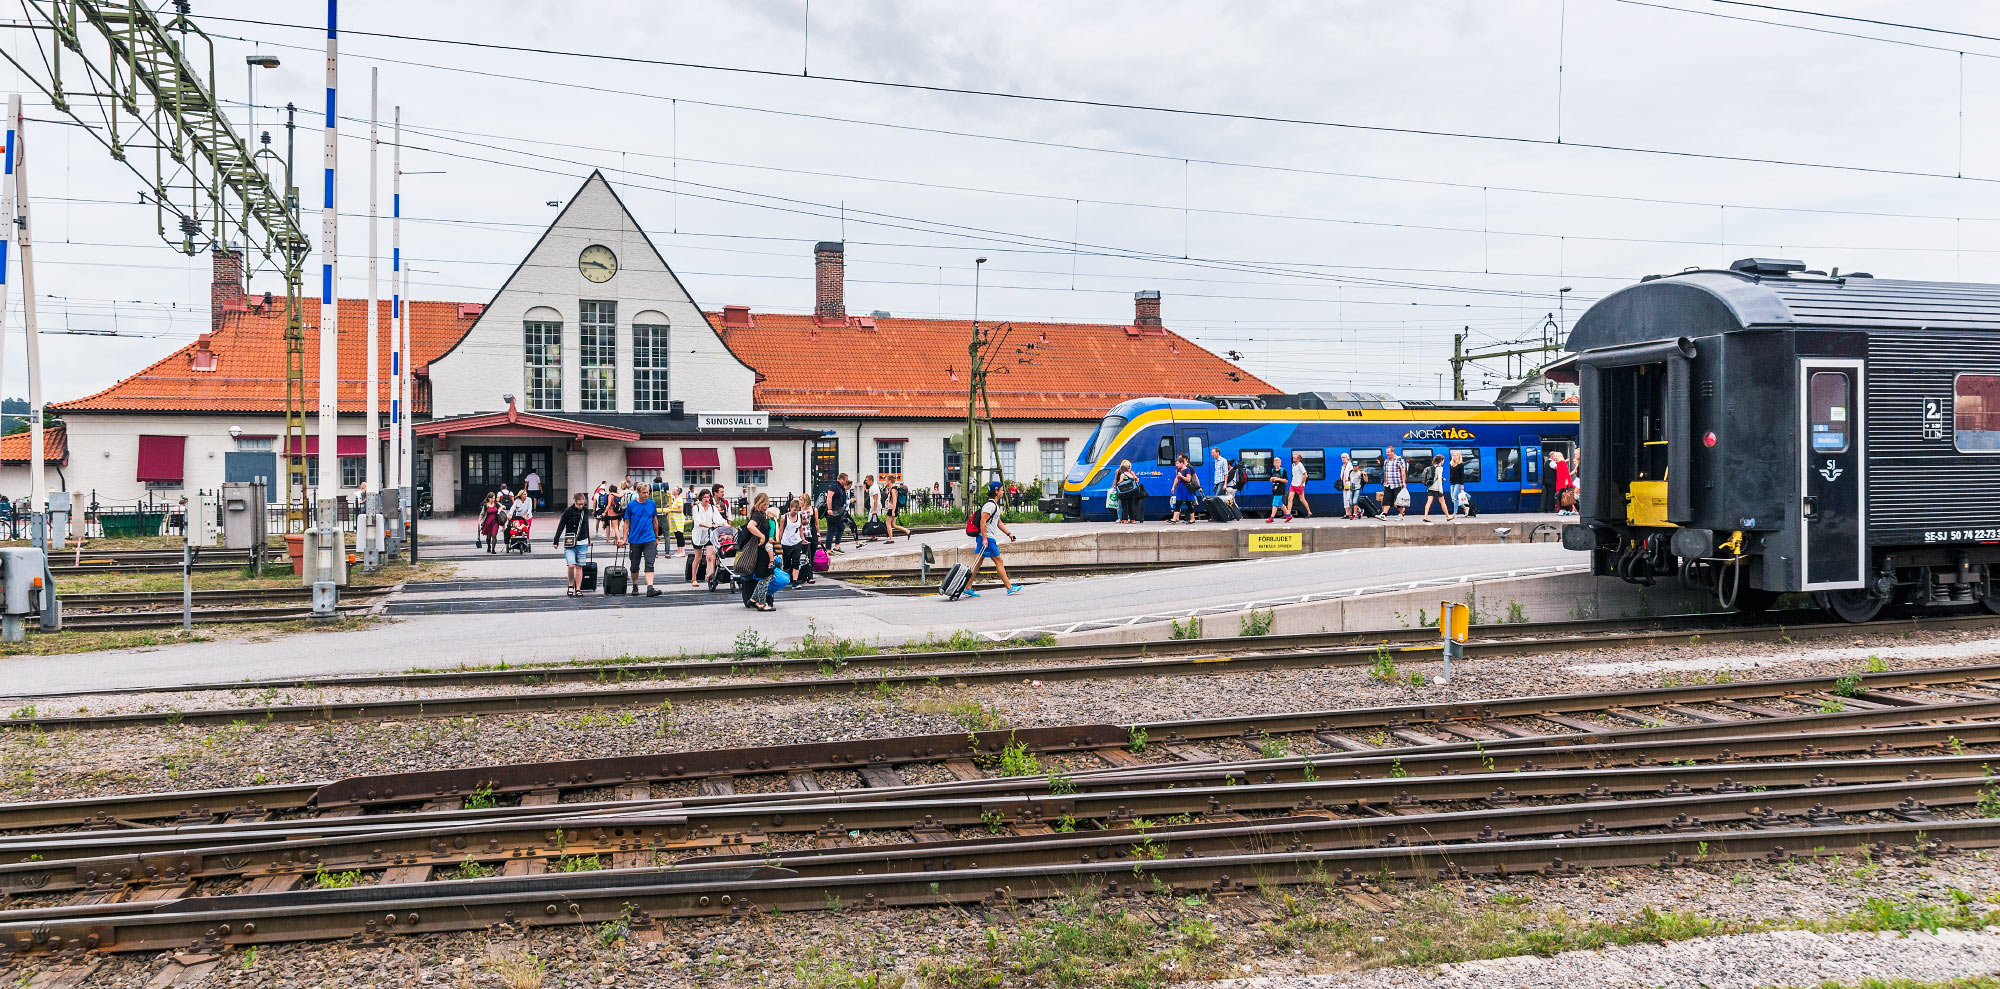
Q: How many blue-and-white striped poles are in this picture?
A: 3